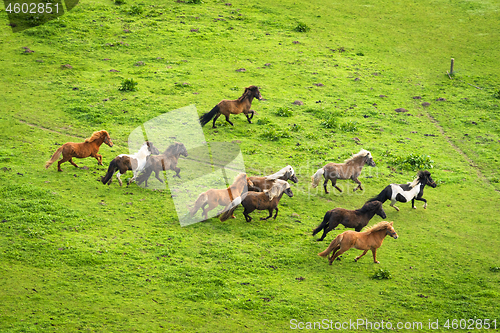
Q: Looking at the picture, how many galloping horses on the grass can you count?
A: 11